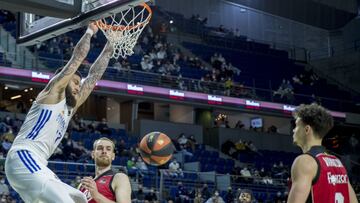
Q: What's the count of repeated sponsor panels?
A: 6